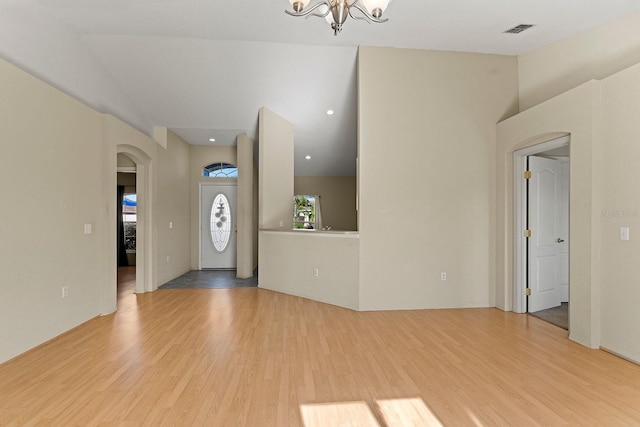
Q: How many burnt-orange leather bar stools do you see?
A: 0